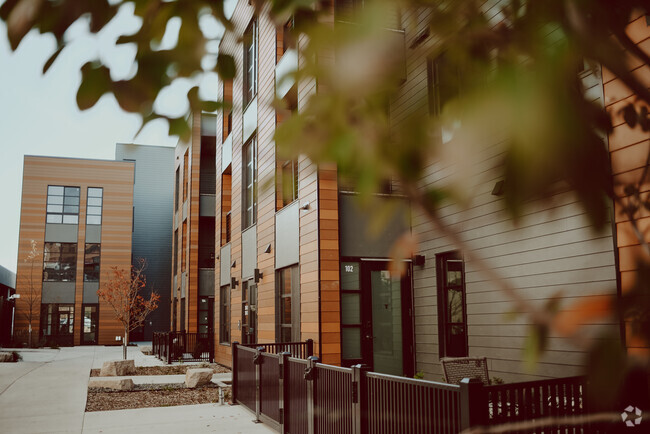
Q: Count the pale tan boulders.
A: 3